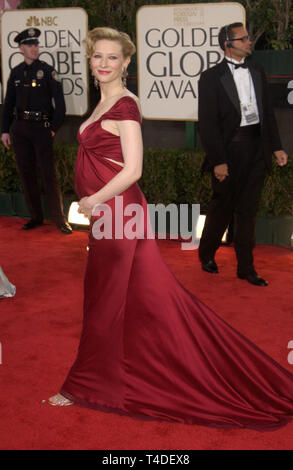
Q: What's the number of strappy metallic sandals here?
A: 1